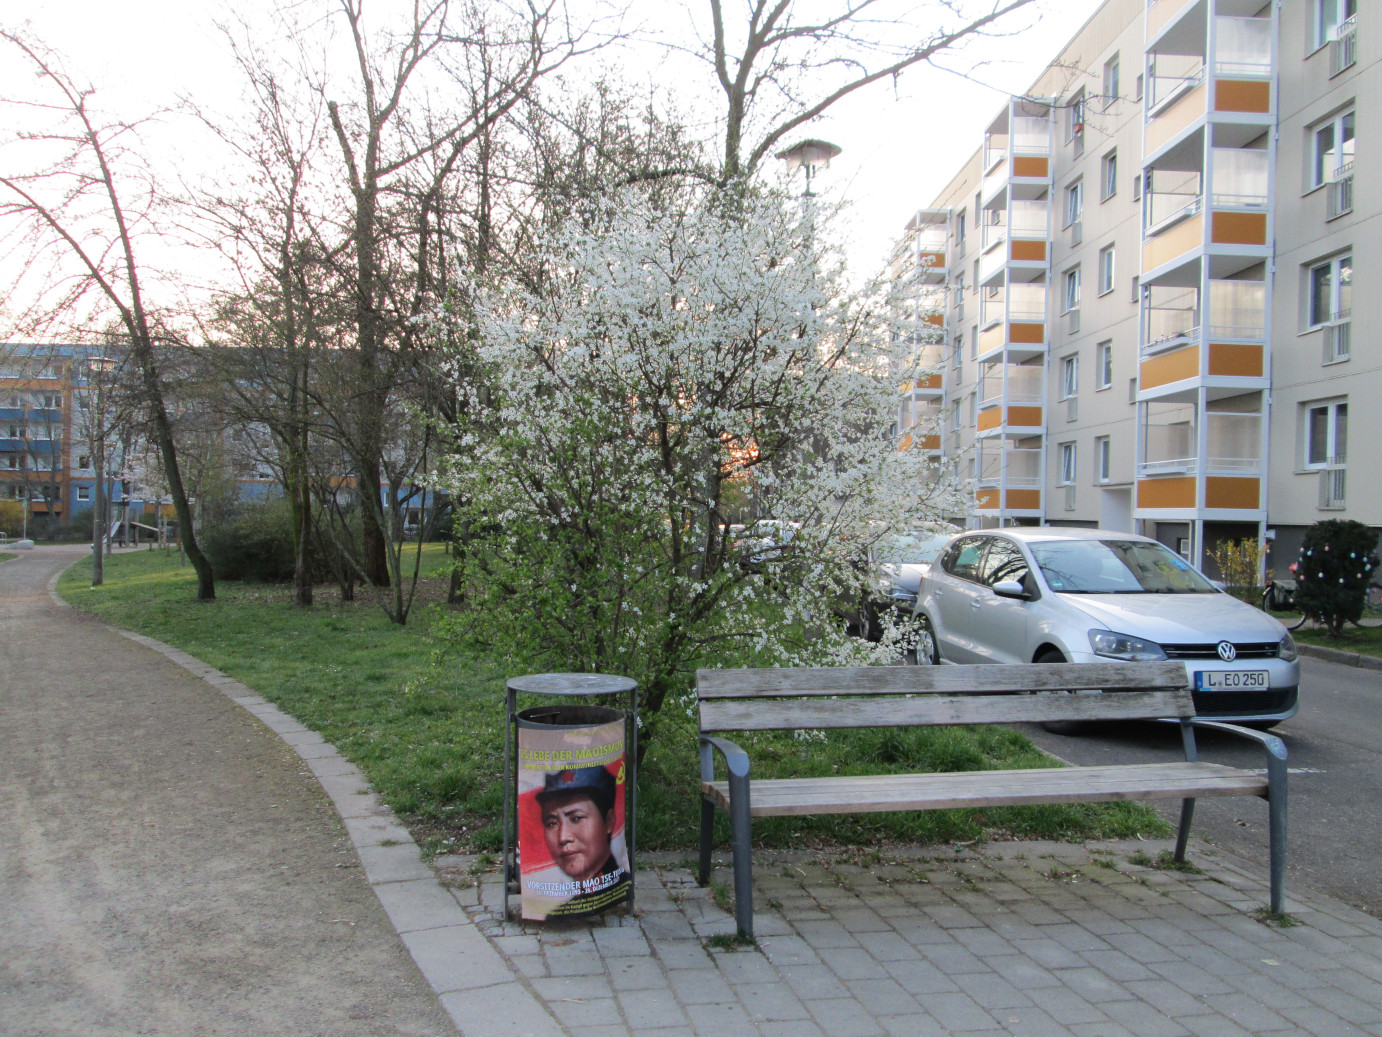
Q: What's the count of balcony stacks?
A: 3